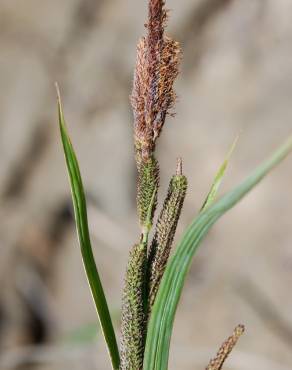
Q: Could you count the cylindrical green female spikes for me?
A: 3